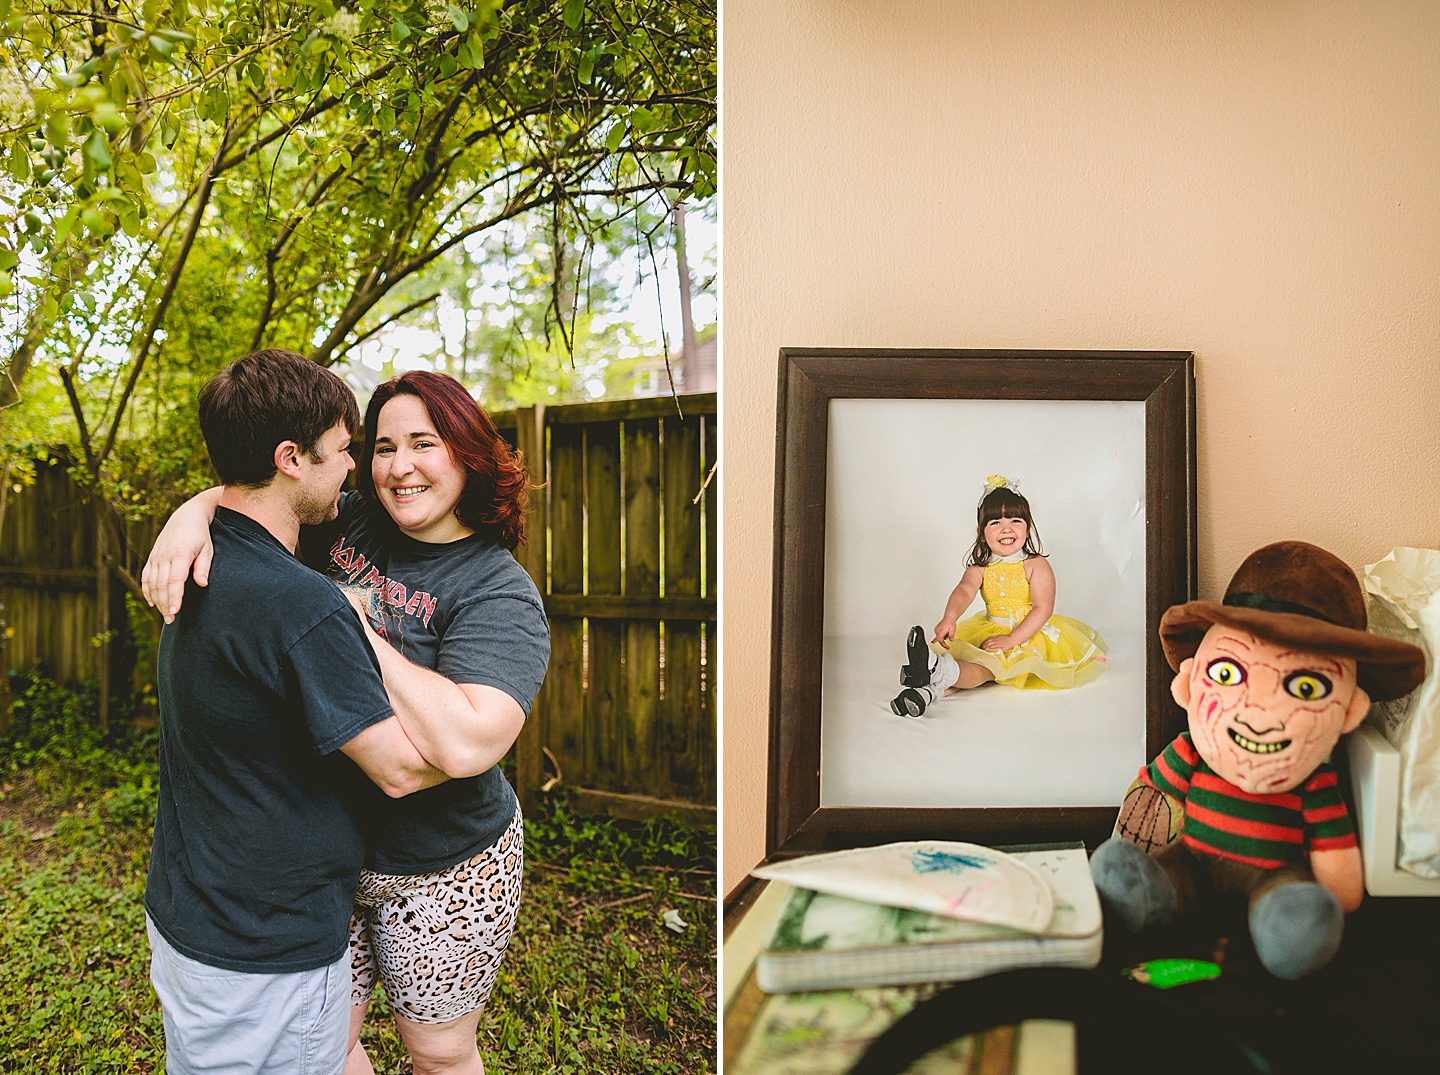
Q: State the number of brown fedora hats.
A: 1